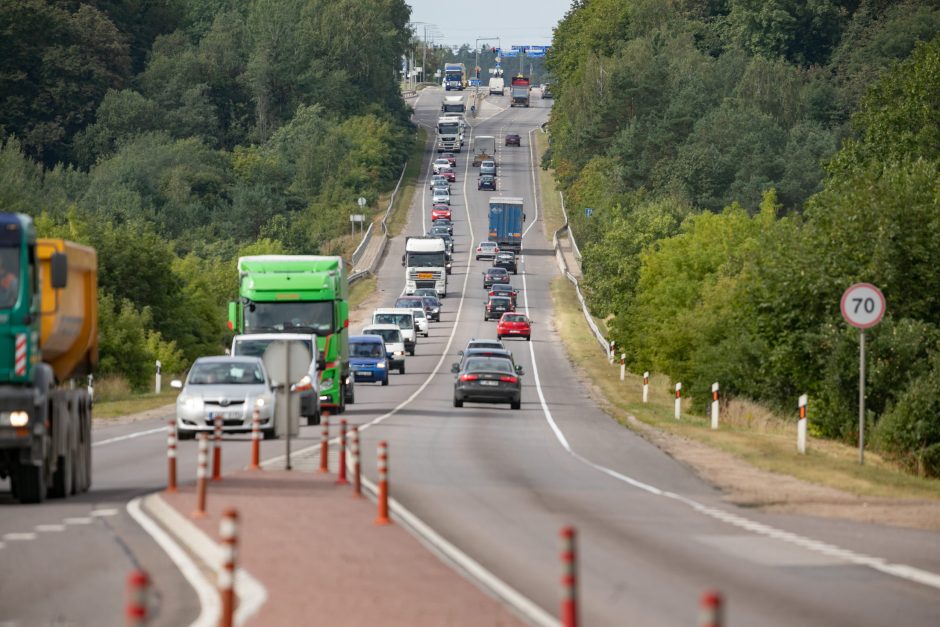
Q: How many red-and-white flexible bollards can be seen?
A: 12